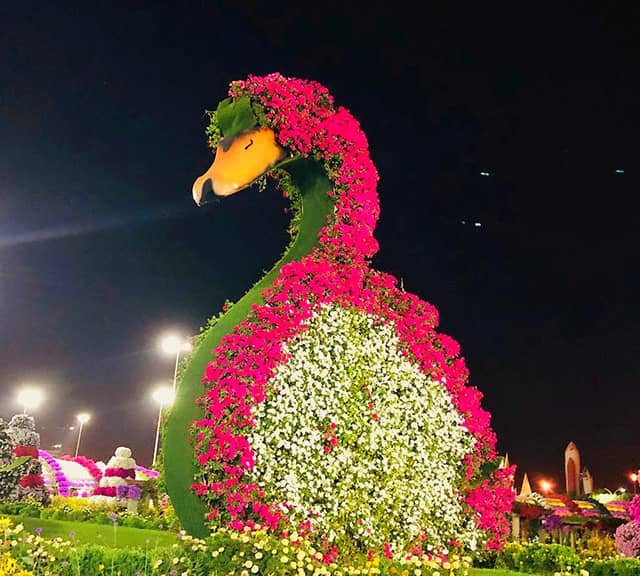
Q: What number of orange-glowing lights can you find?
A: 2